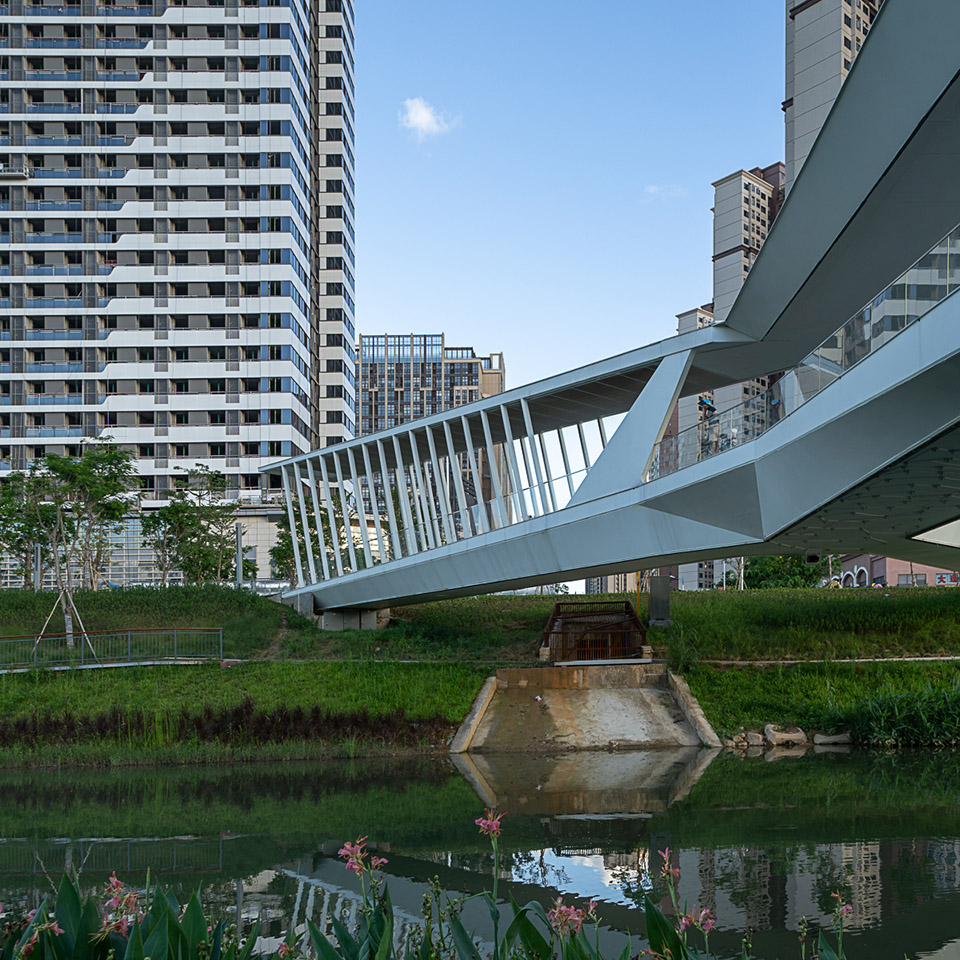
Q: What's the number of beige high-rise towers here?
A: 3